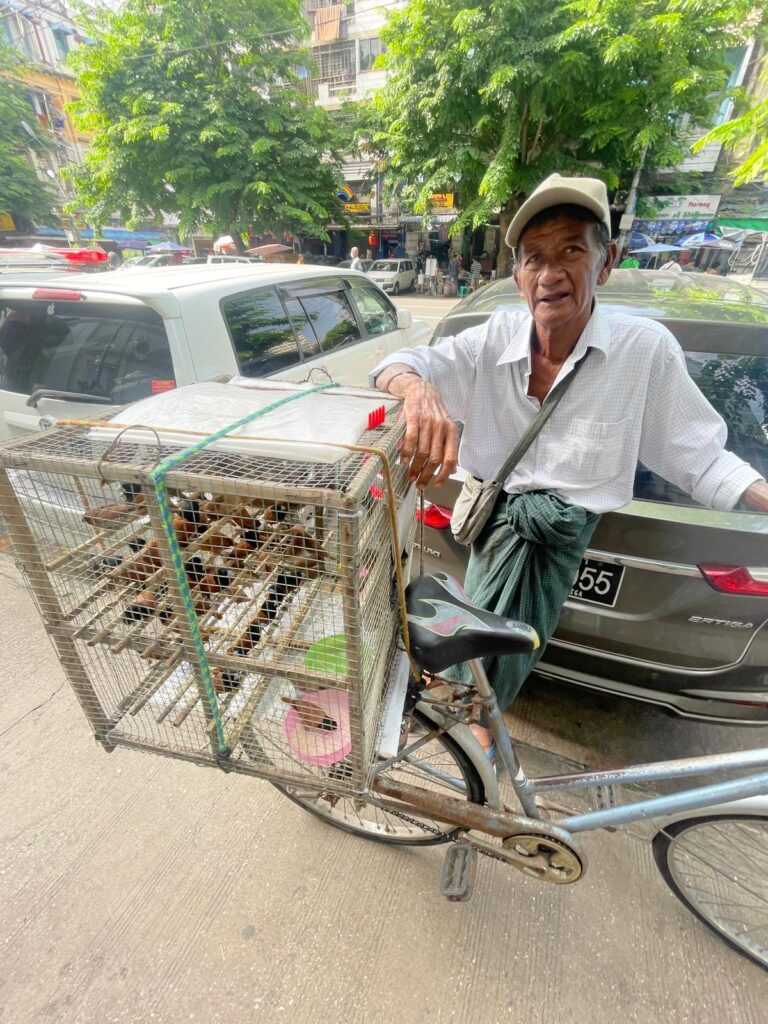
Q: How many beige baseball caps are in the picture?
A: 1